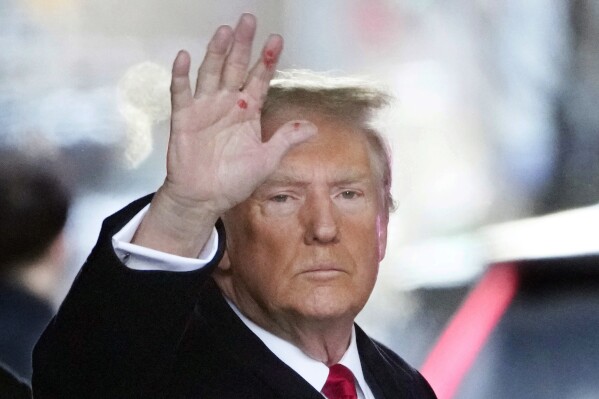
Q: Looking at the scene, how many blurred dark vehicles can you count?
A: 1